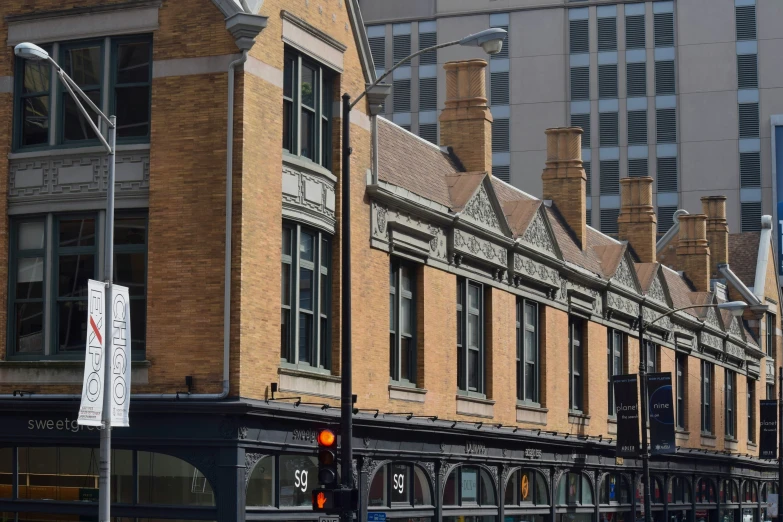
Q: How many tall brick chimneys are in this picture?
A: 5